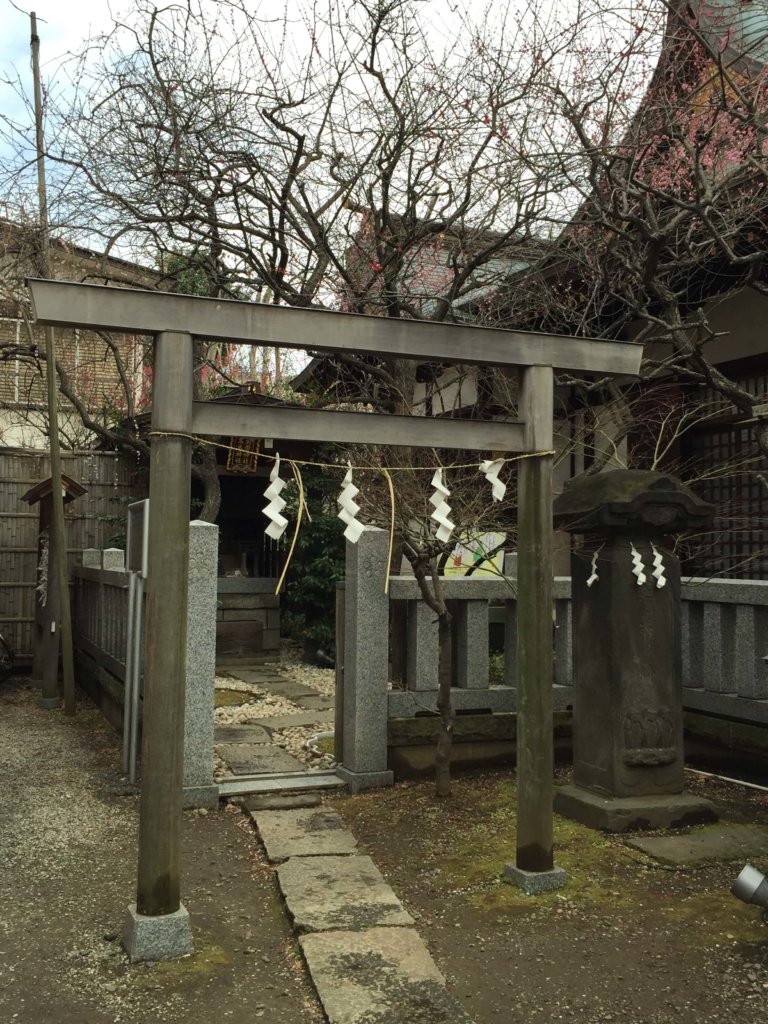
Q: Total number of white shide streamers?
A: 7